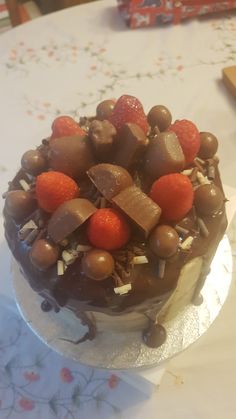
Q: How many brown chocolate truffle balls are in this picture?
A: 9